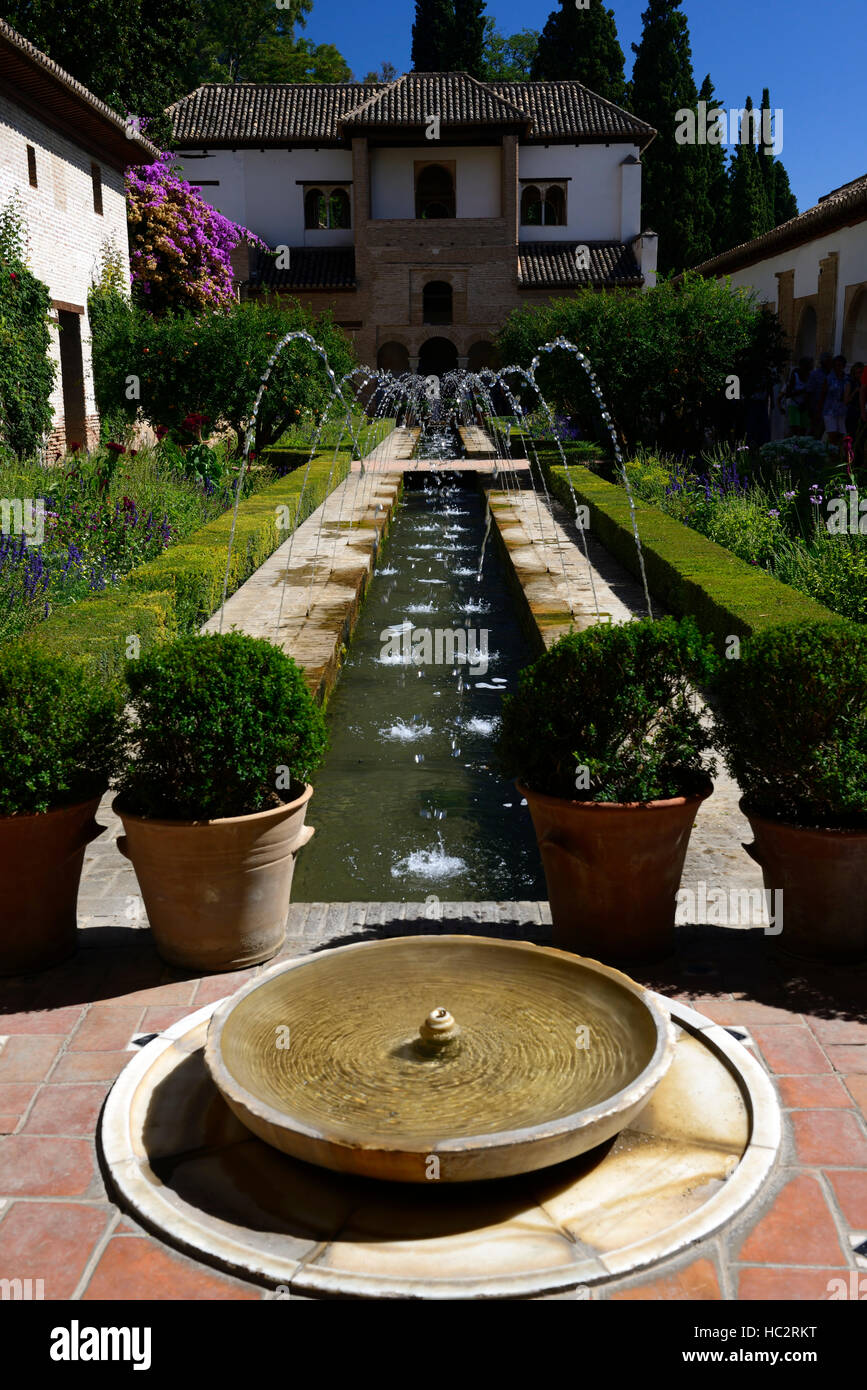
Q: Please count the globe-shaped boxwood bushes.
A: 4